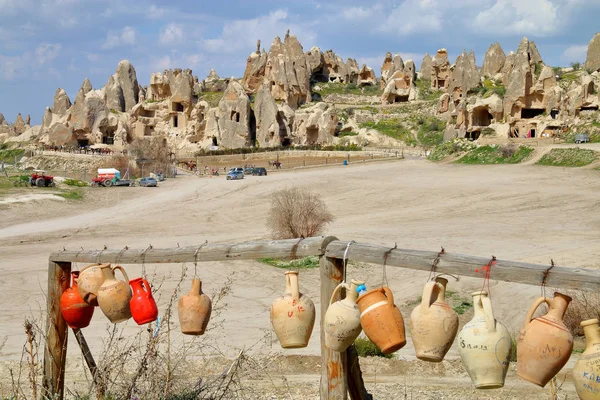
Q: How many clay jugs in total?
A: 12